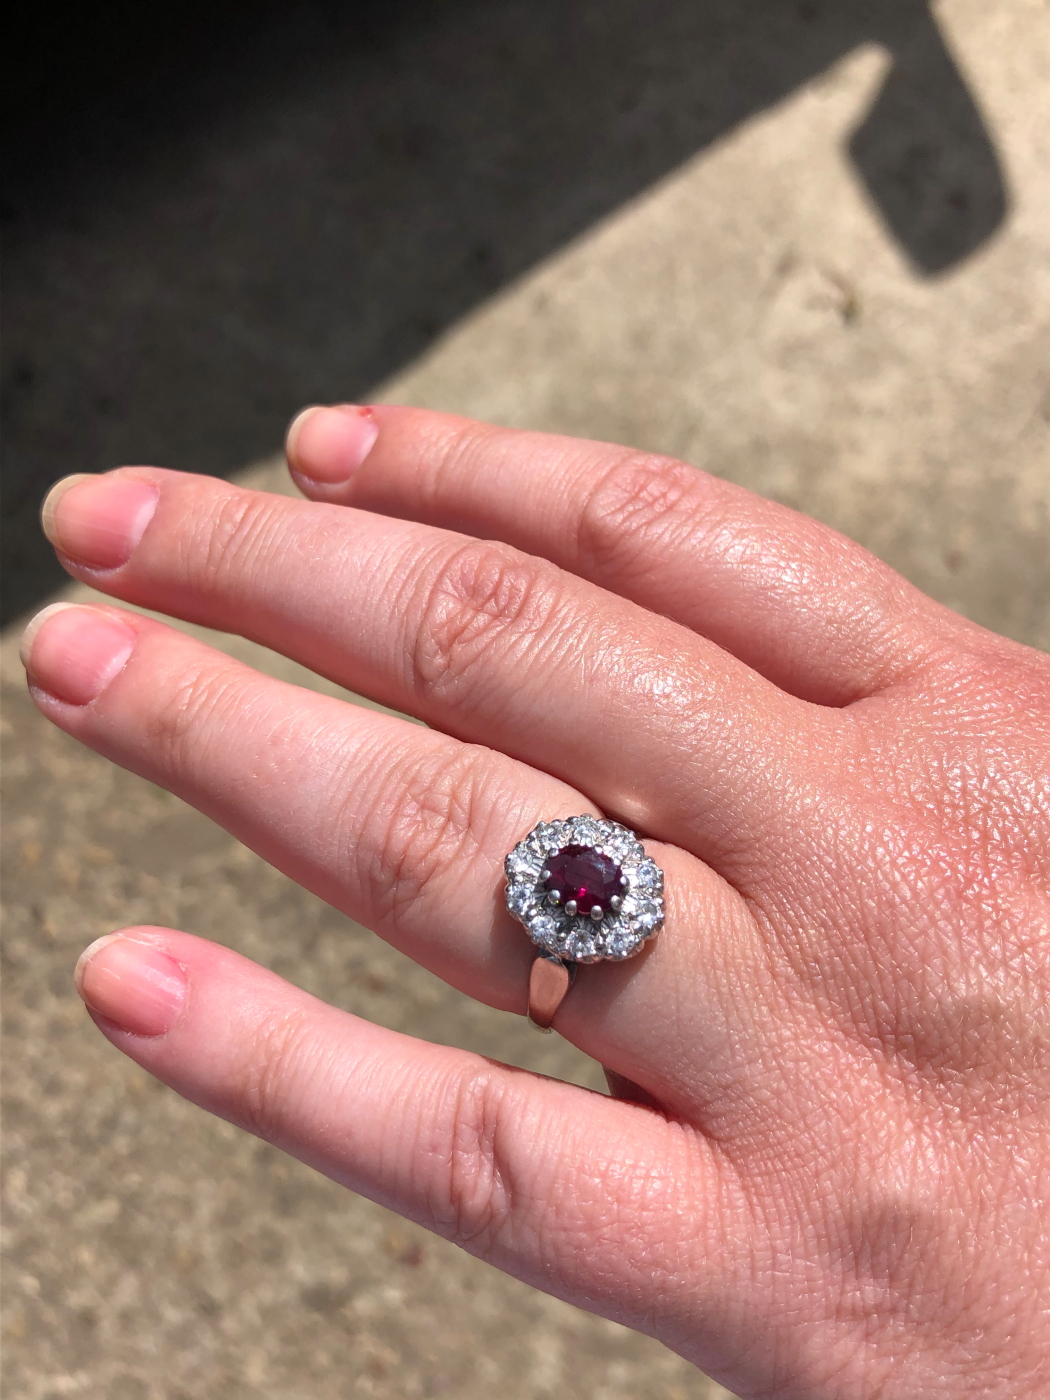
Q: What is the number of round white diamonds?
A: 10